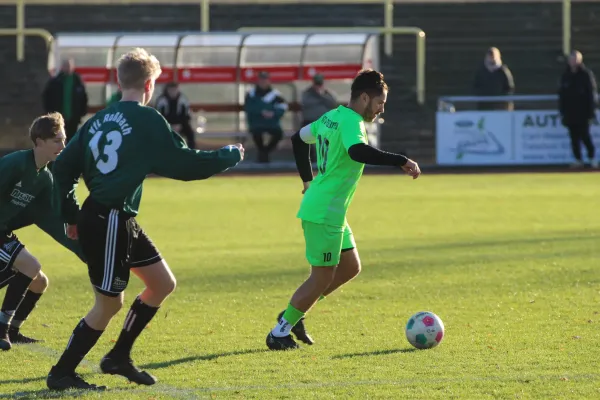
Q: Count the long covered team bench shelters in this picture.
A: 1